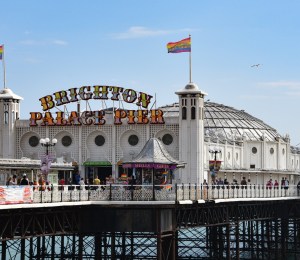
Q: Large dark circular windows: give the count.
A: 5